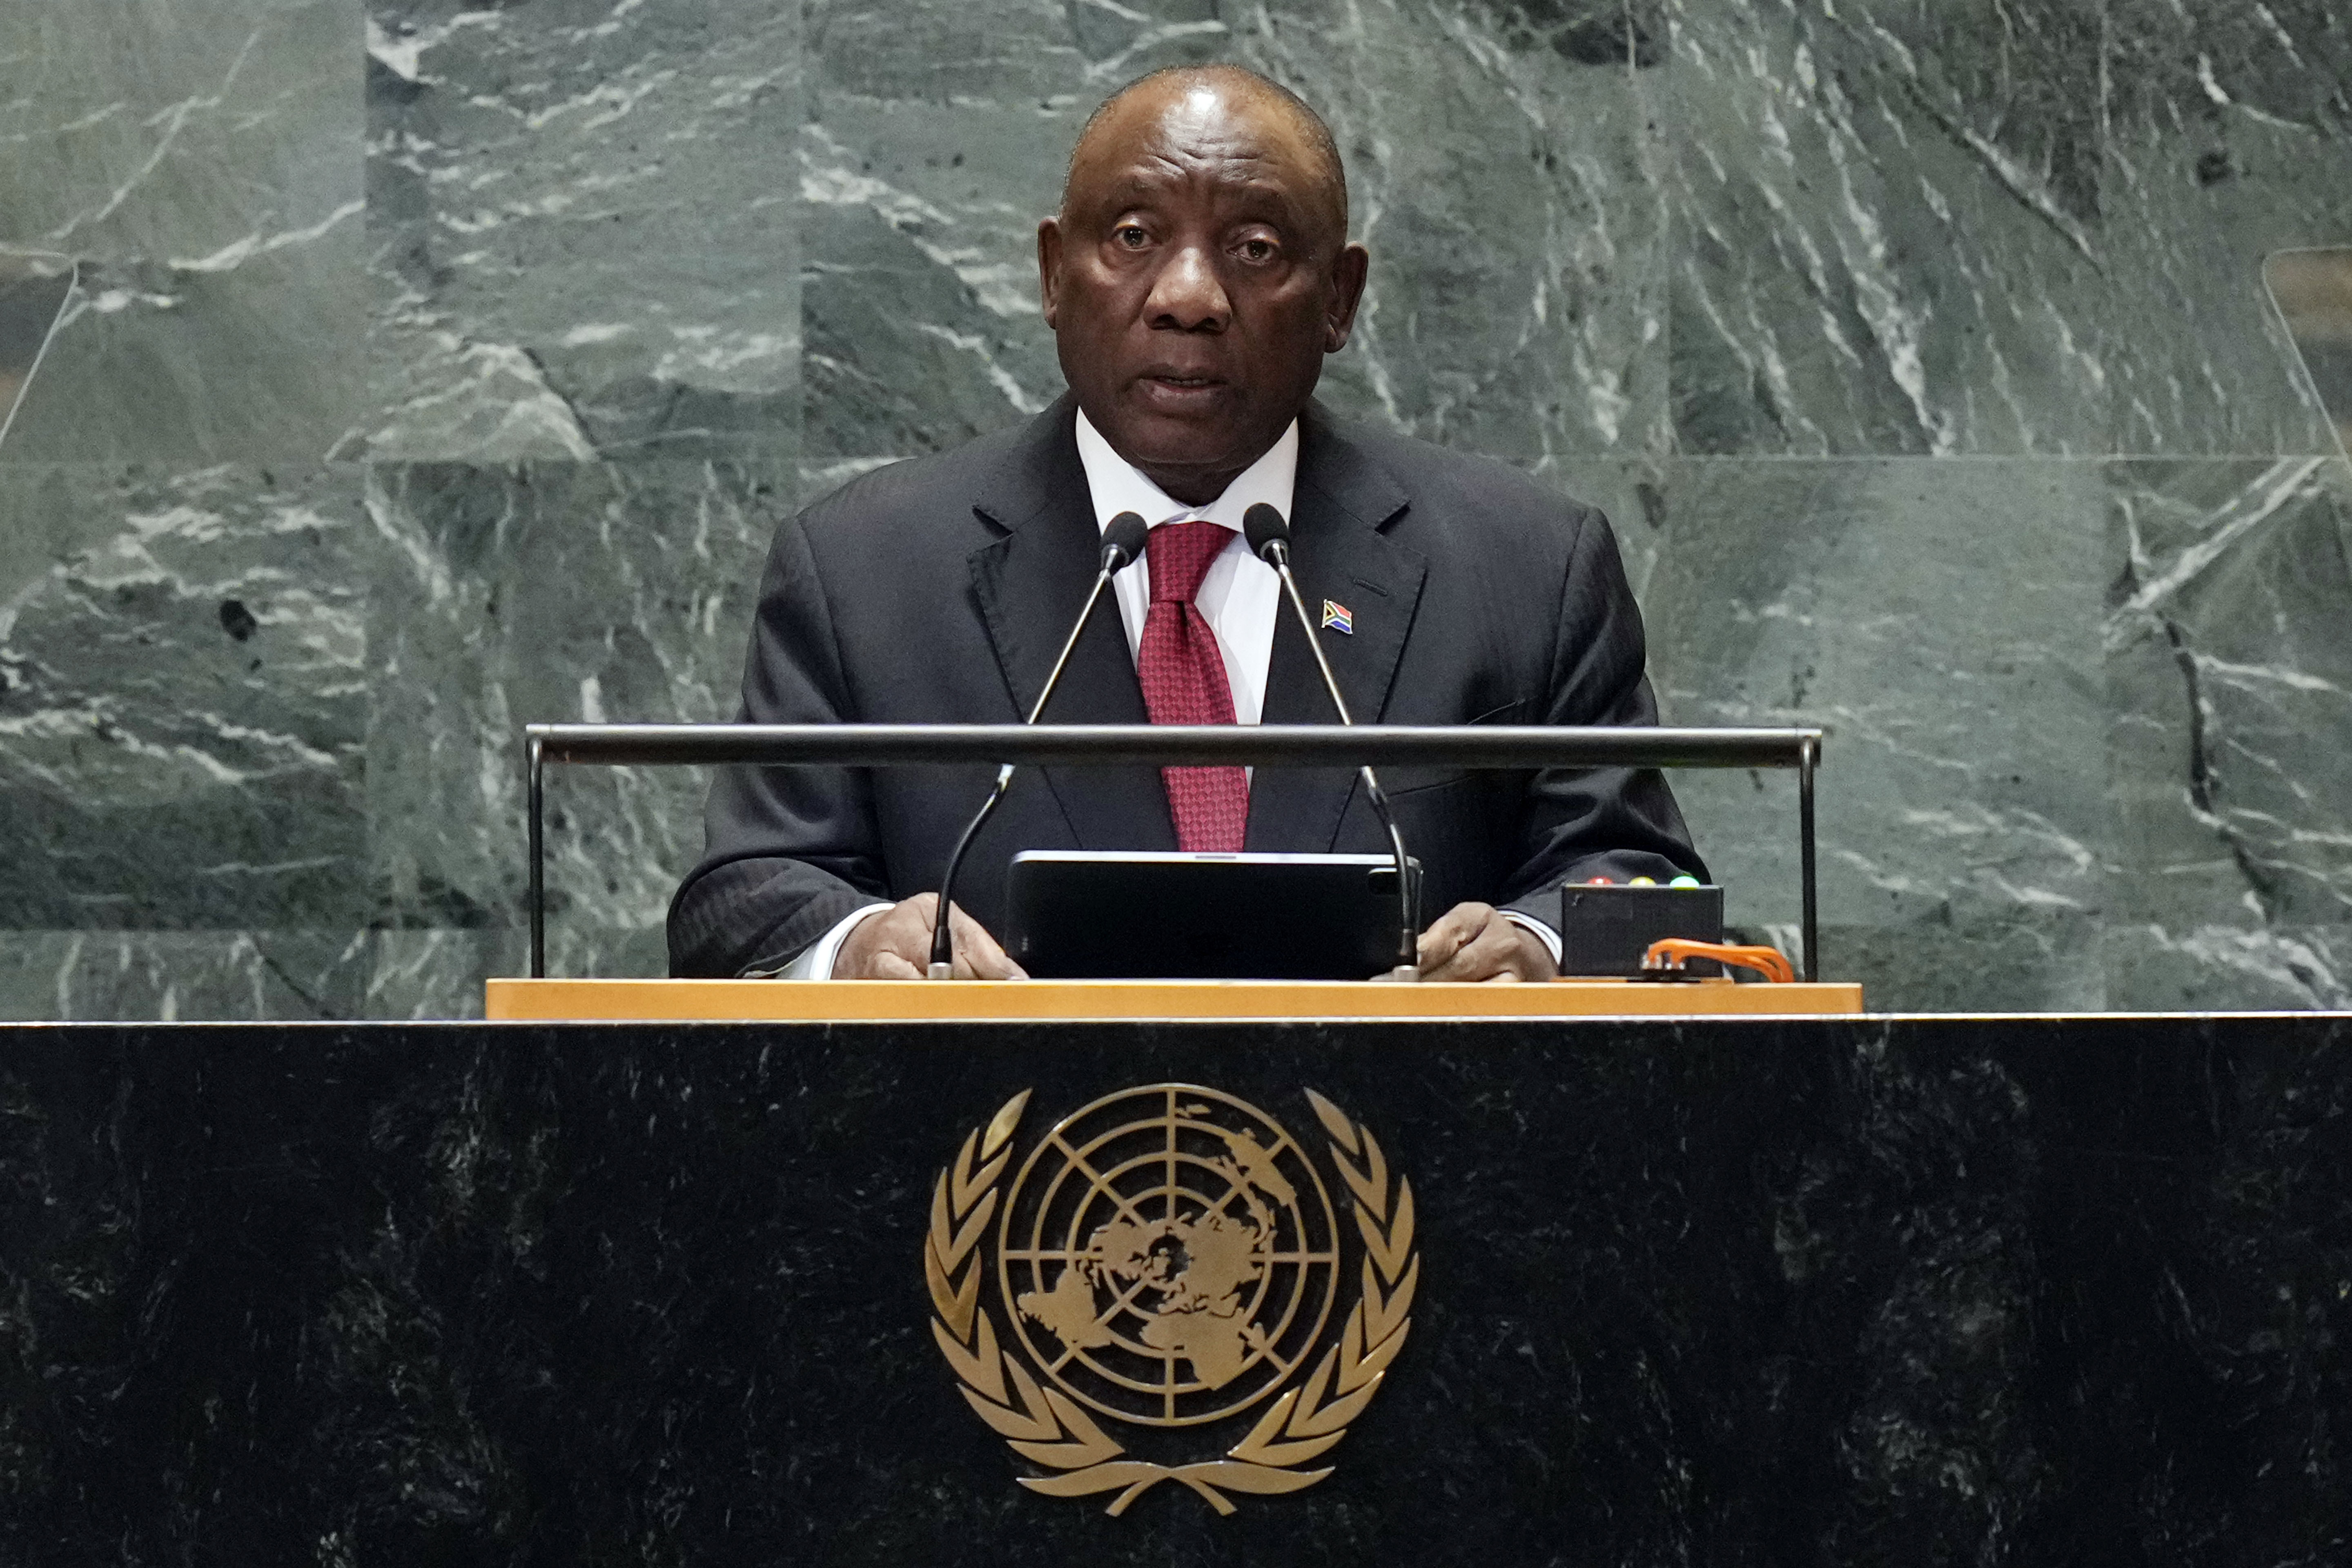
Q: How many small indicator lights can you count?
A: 3